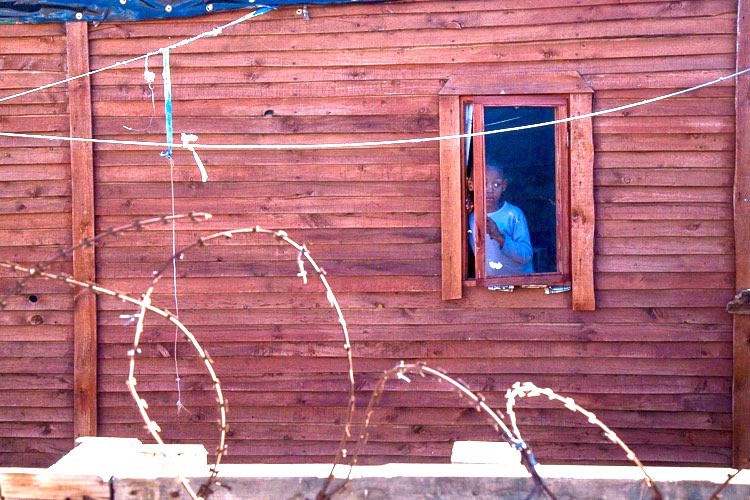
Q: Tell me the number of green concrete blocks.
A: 0